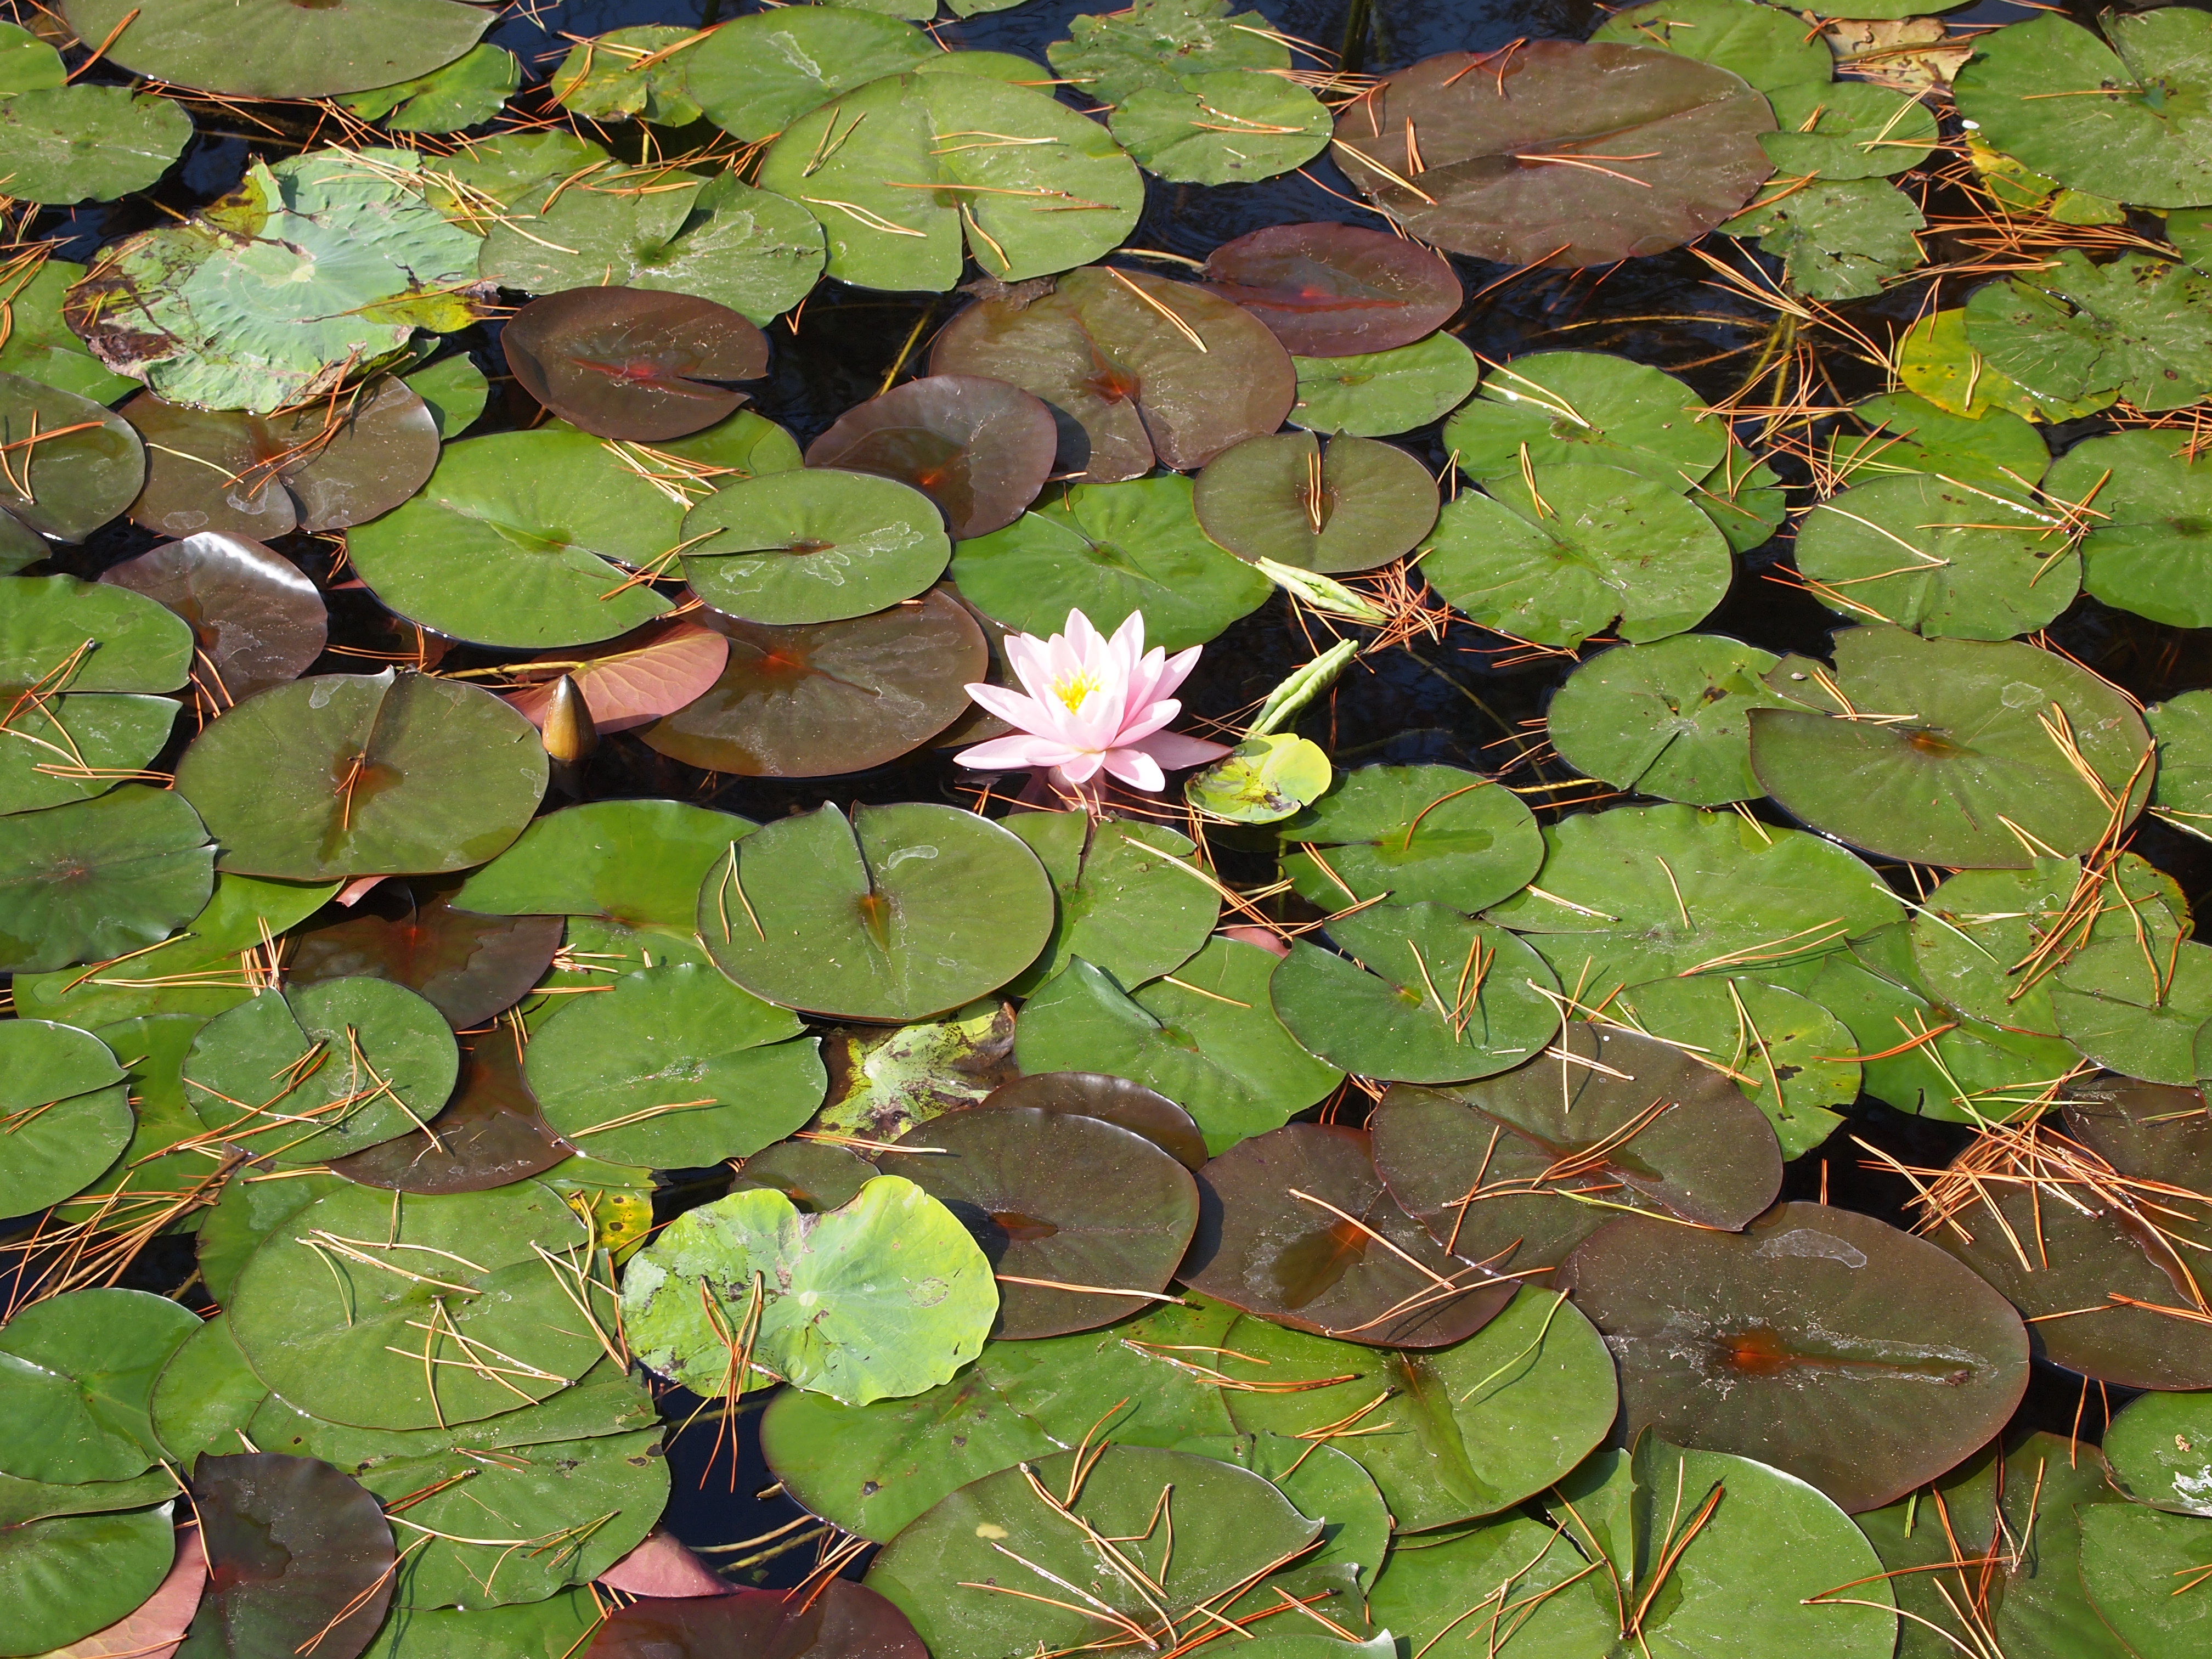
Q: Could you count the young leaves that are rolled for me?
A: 2